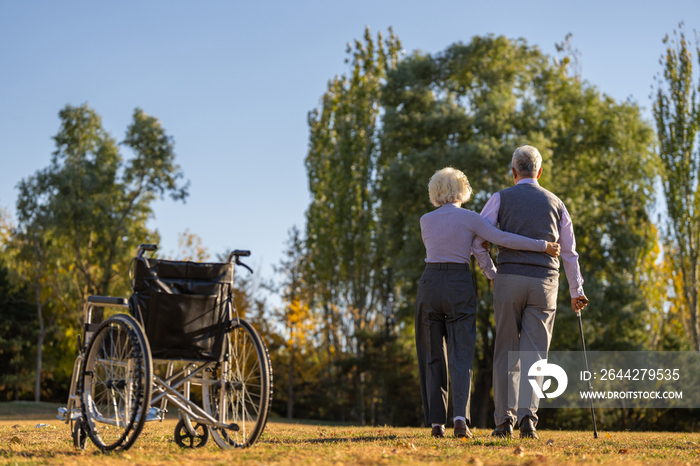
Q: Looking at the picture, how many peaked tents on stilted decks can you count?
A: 0